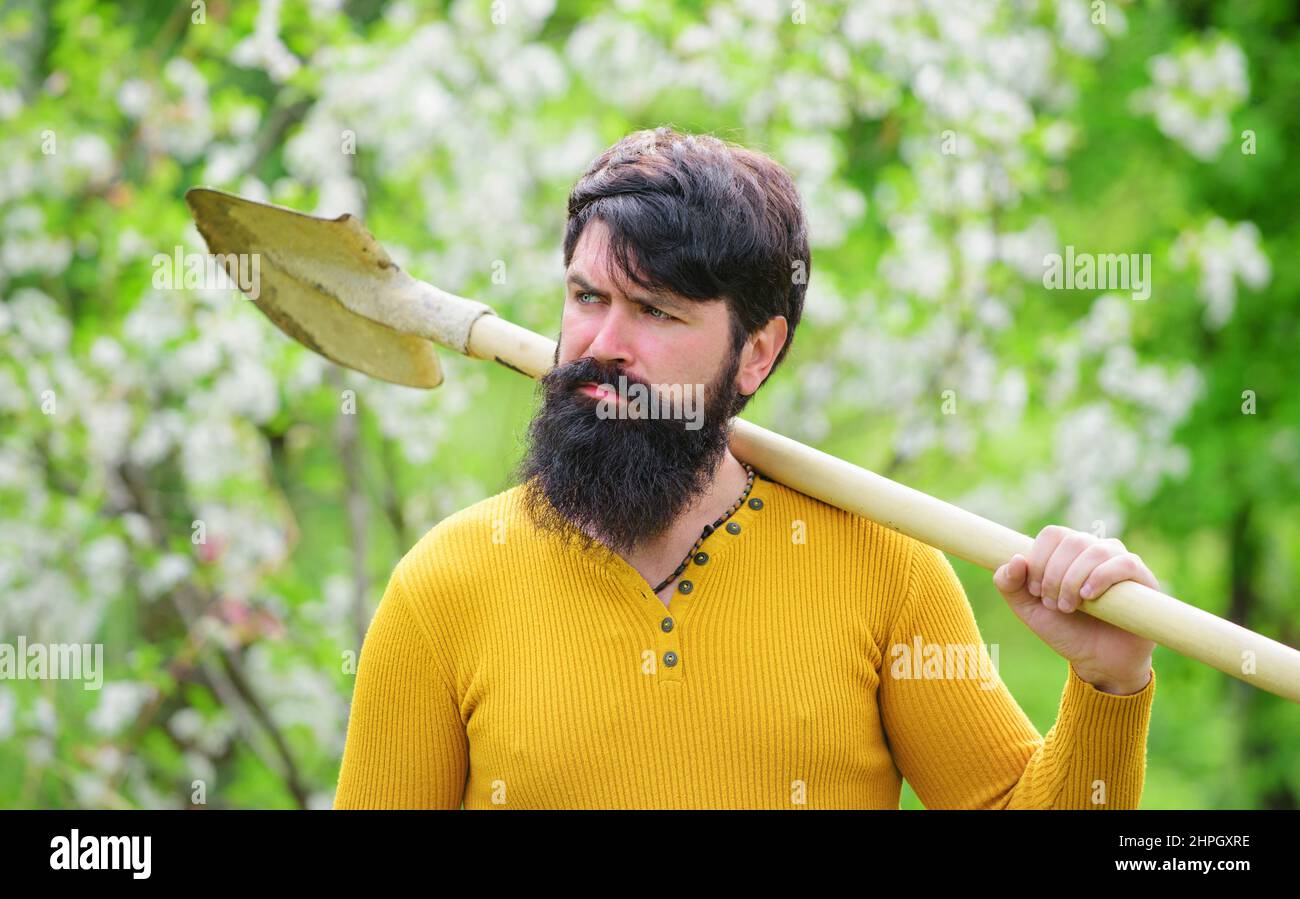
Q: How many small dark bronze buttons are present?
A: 6